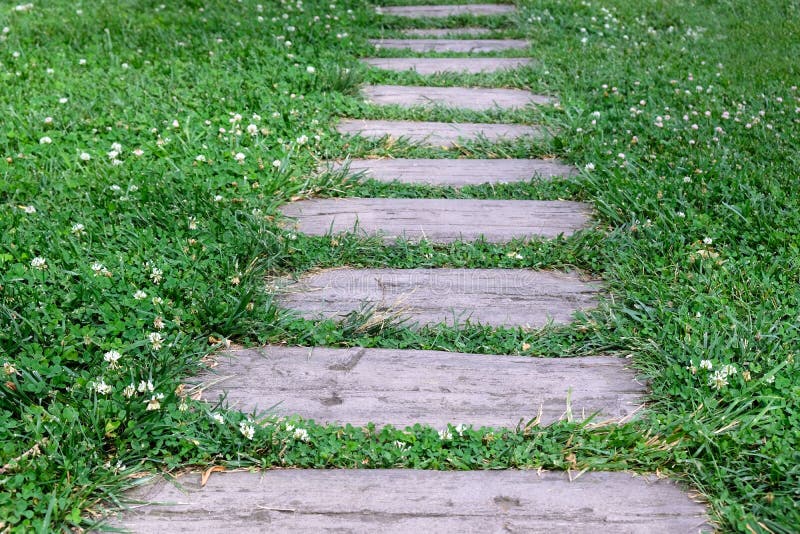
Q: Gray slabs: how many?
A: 11